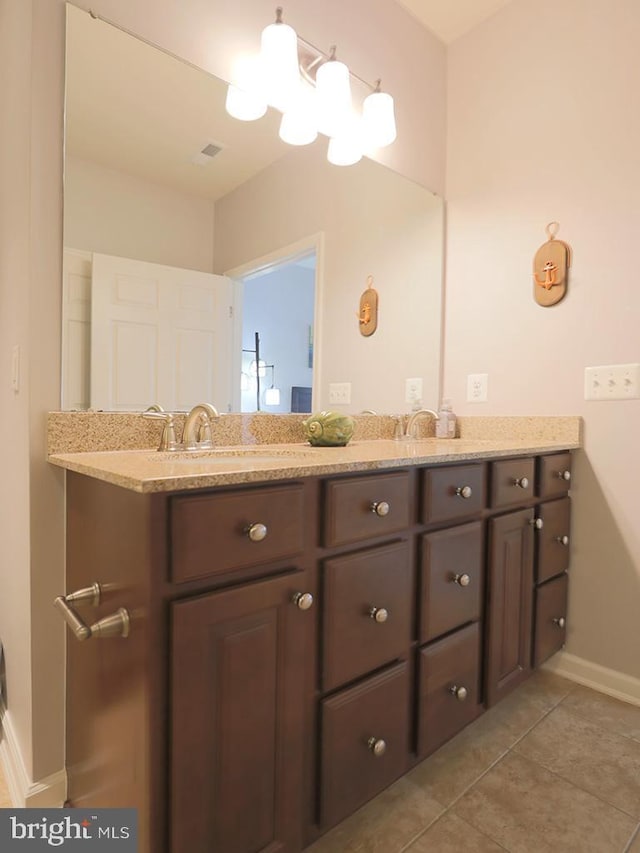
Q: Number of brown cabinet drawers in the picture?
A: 11